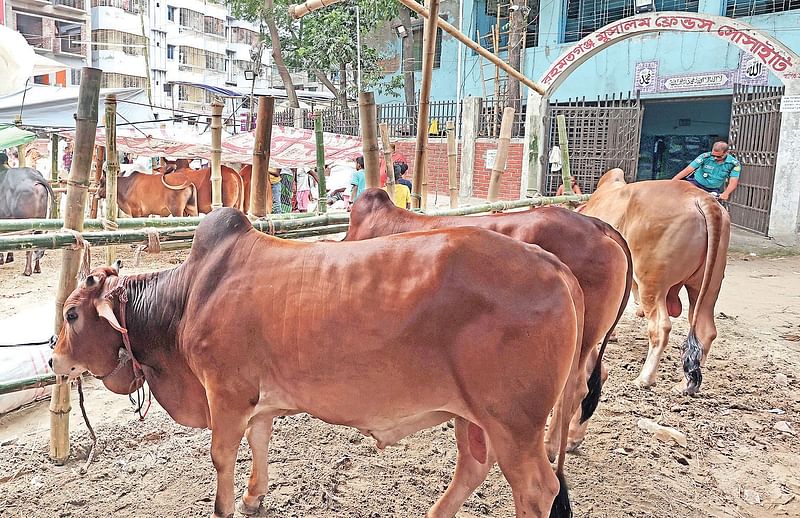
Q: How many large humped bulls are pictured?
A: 3